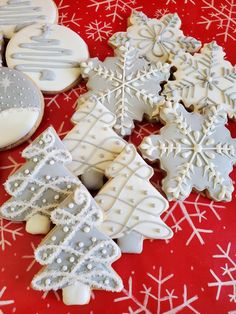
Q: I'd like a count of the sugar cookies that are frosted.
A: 11